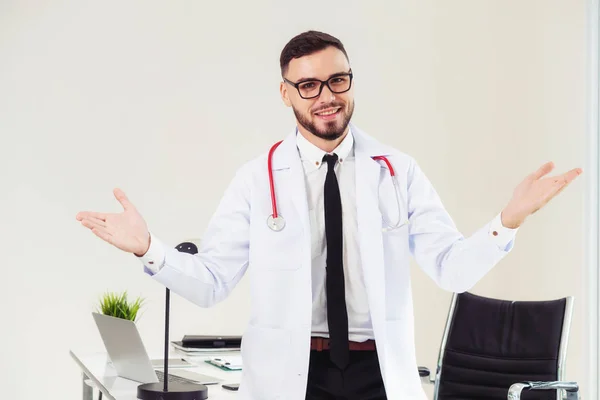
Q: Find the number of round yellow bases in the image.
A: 0